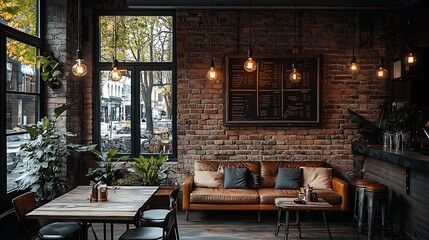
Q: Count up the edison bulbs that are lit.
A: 8